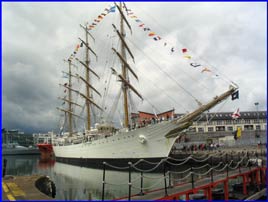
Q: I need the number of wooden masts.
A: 3